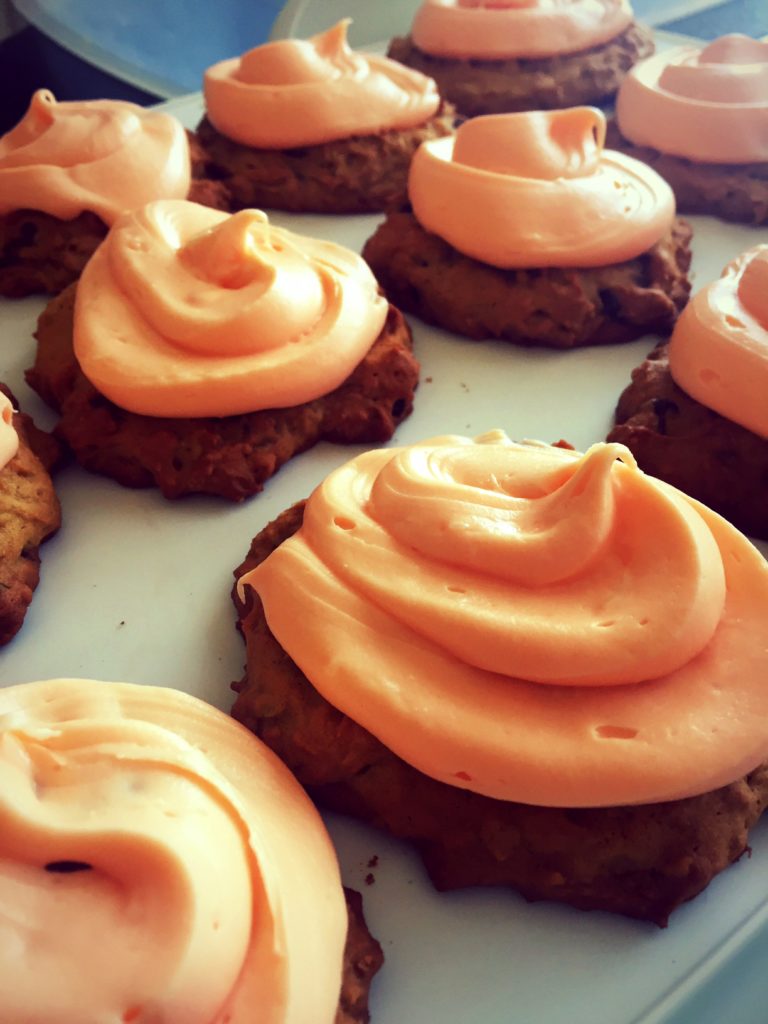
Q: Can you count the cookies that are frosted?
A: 10